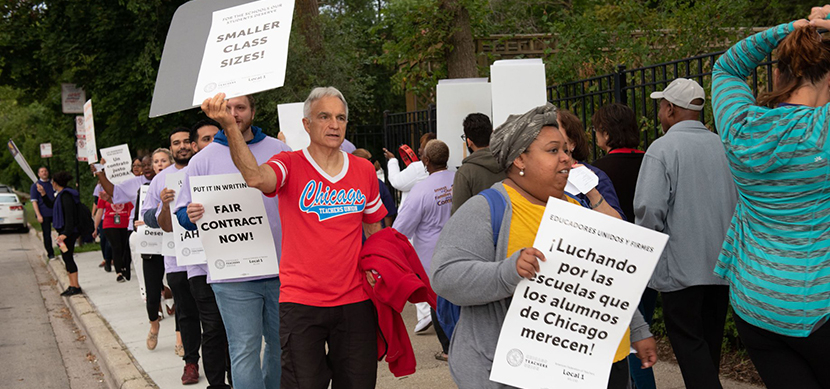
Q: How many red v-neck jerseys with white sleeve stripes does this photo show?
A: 1